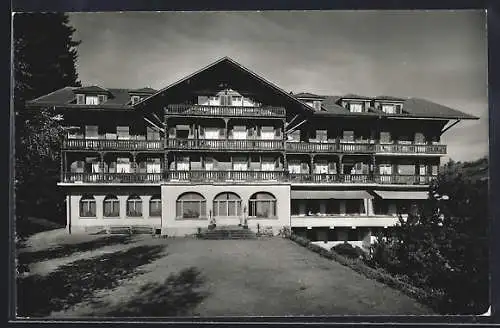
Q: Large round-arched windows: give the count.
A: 3